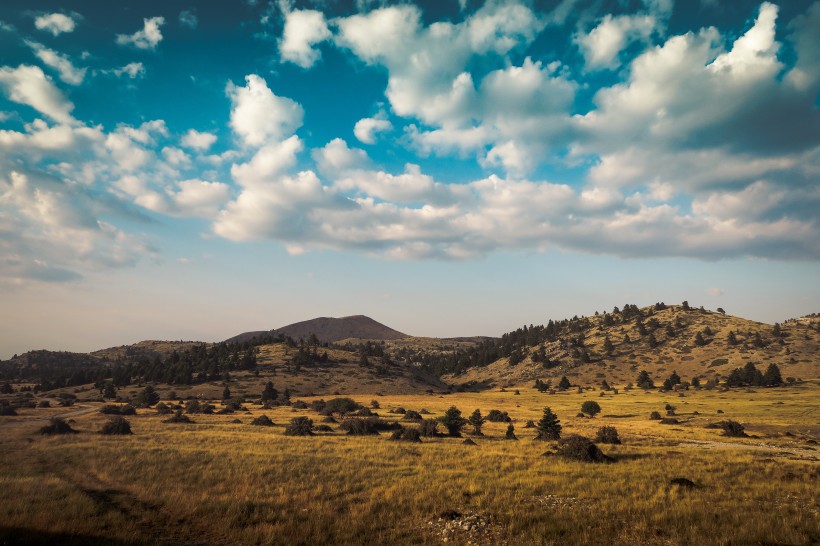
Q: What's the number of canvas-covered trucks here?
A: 0